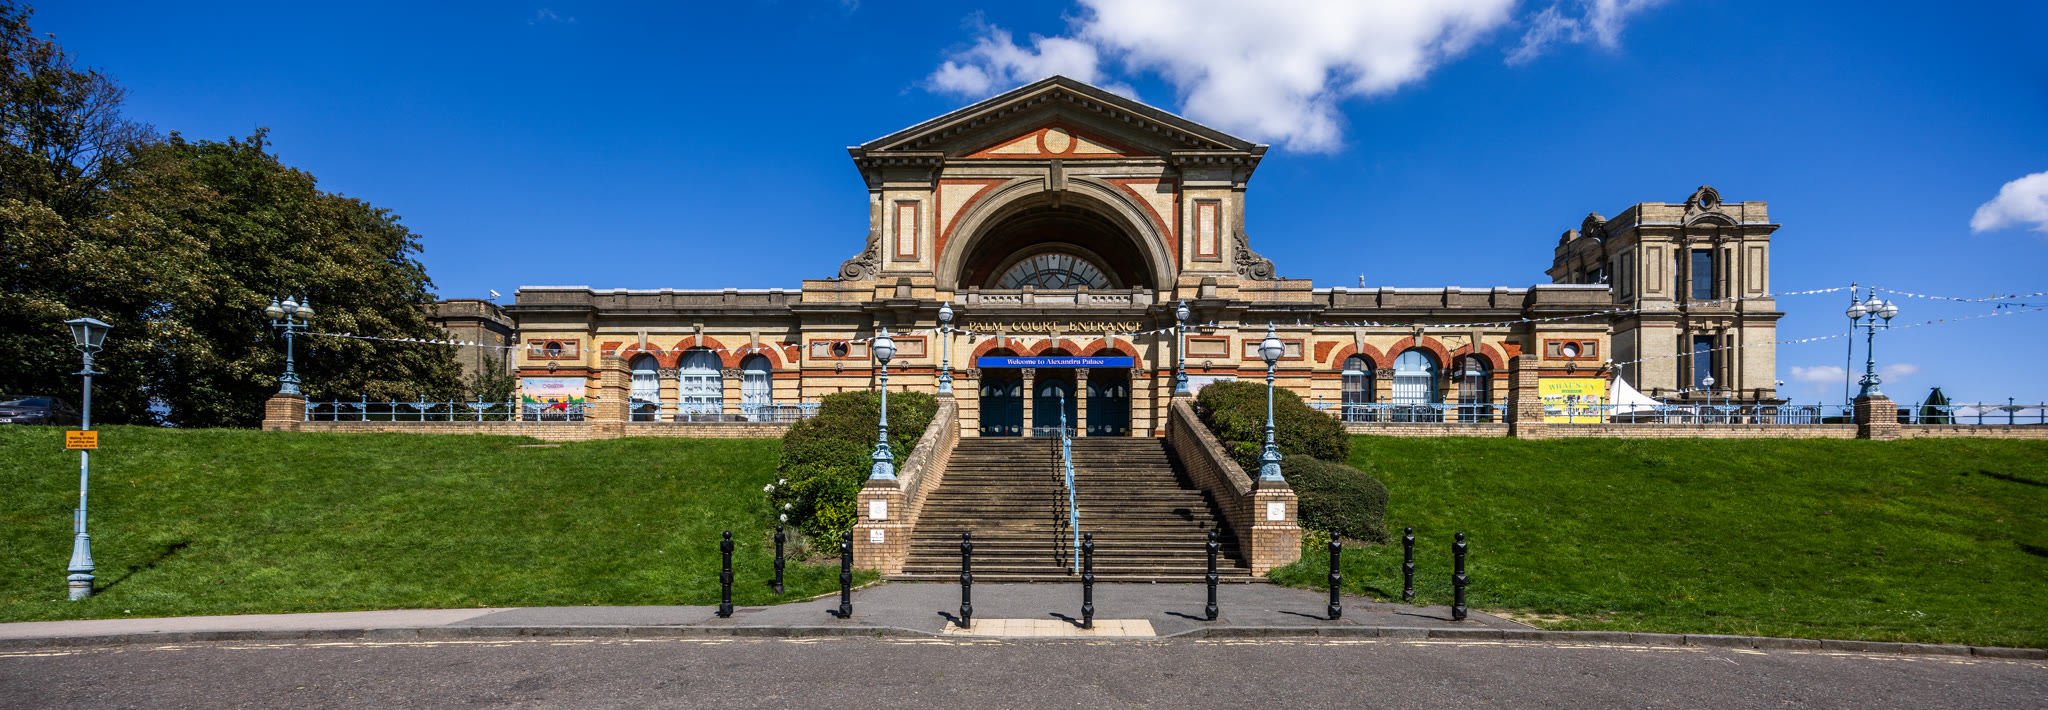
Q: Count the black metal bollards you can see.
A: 9